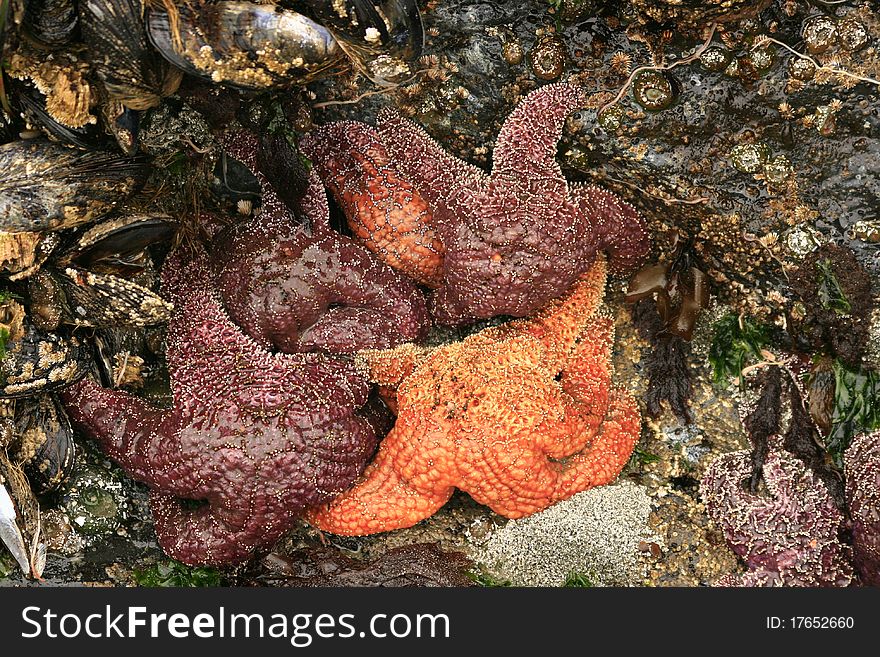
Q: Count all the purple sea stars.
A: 5